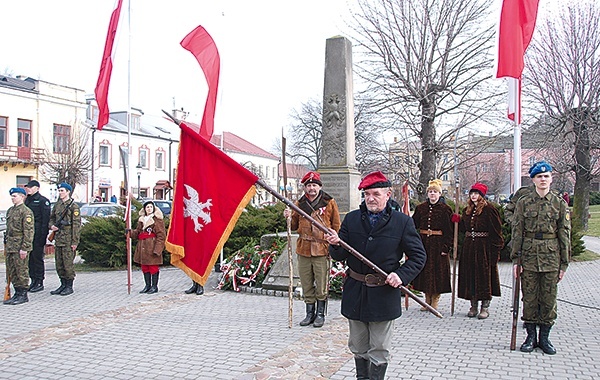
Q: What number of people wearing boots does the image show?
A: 10